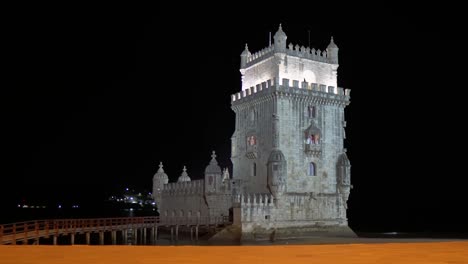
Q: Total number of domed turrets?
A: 8